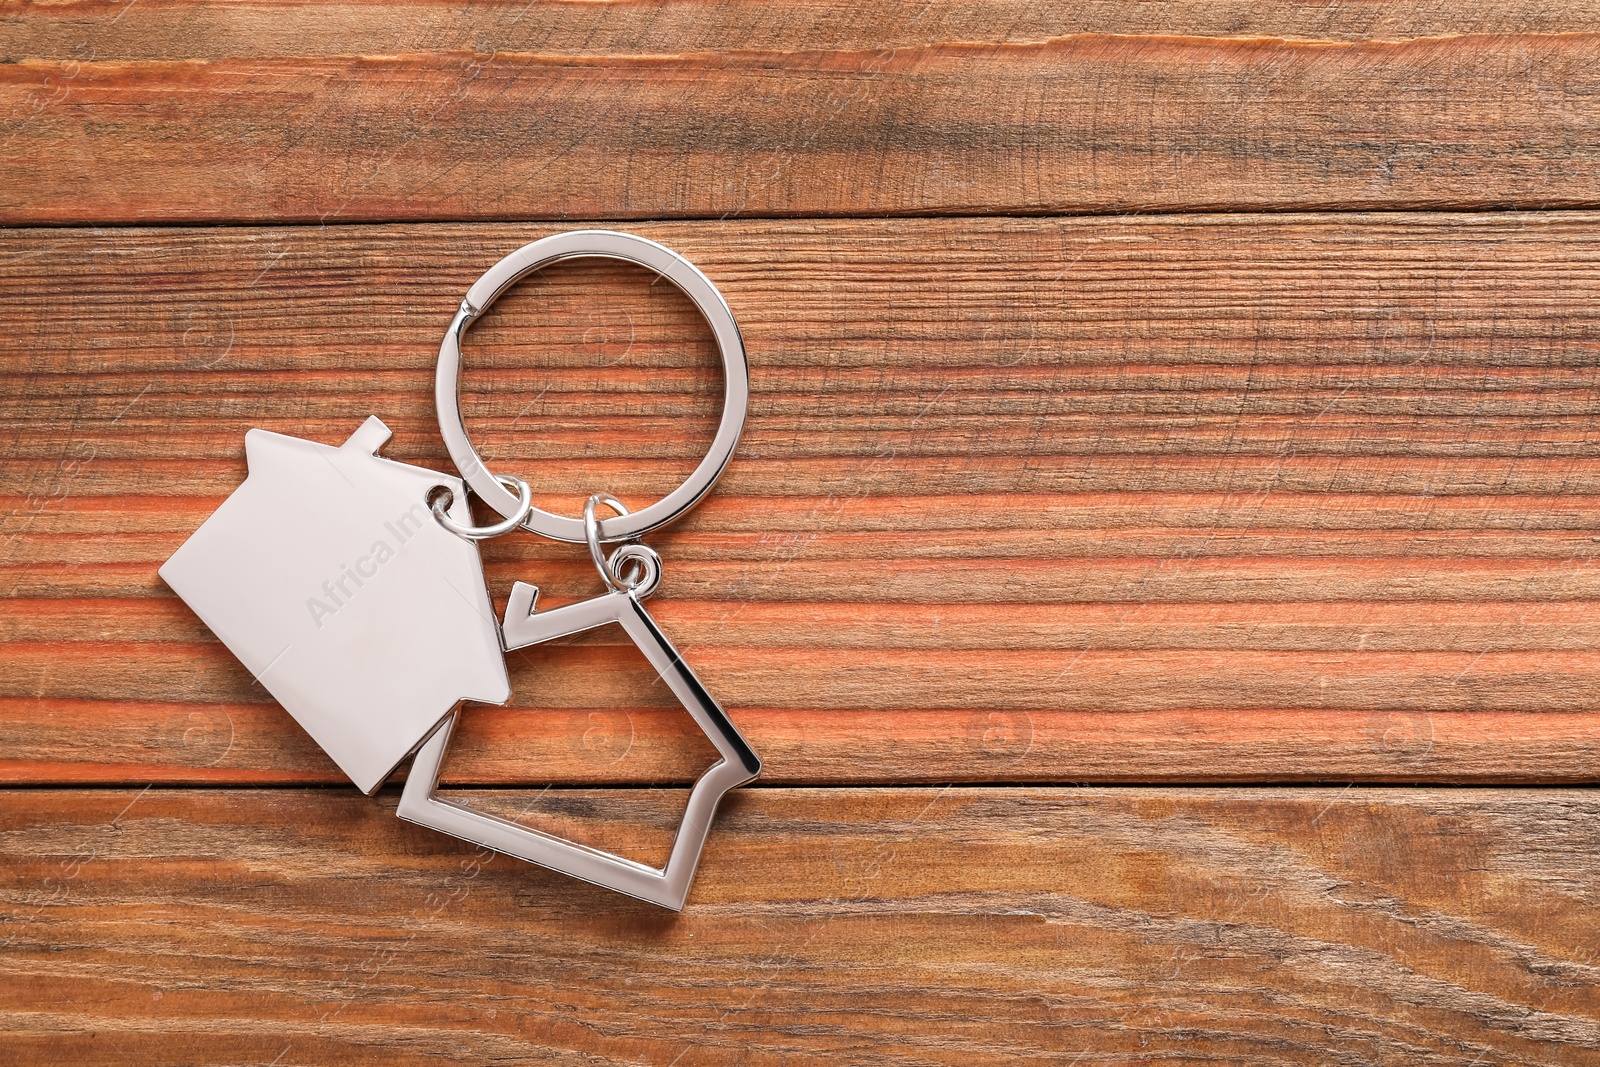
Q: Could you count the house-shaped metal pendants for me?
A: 2